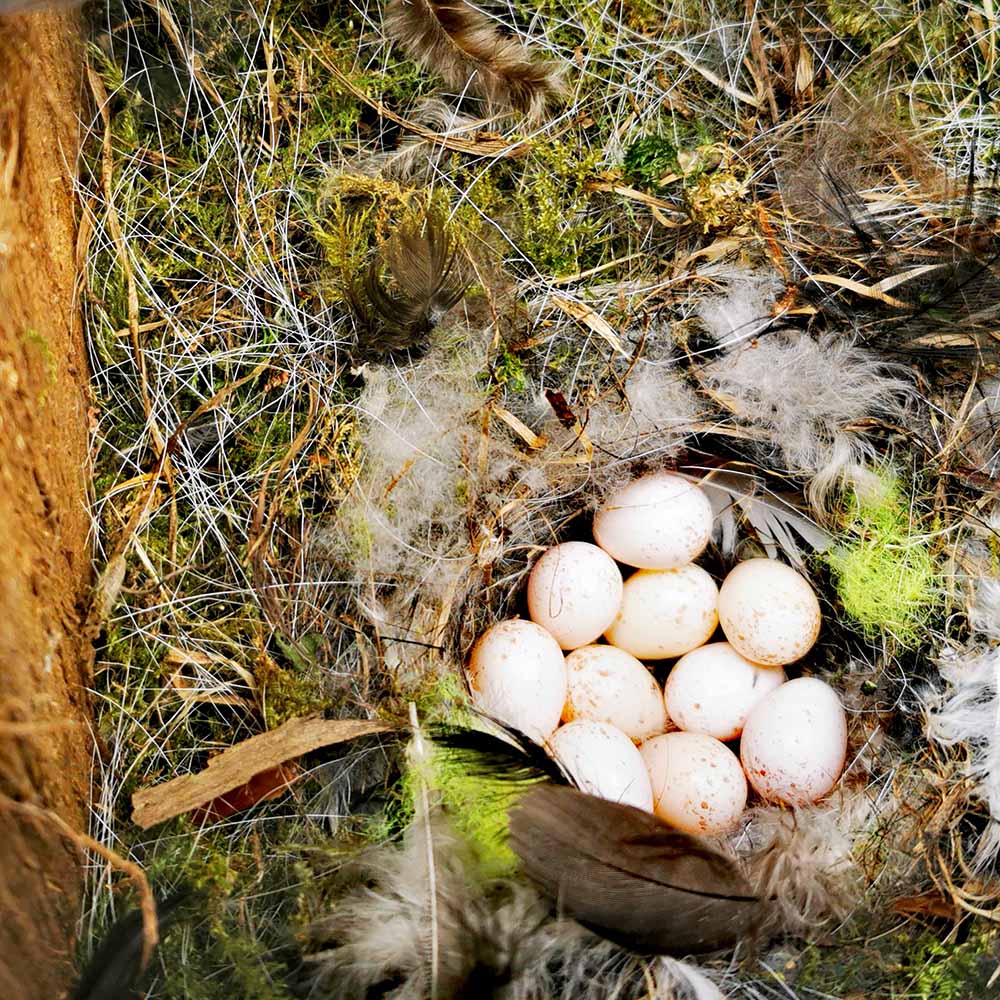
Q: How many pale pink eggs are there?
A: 10